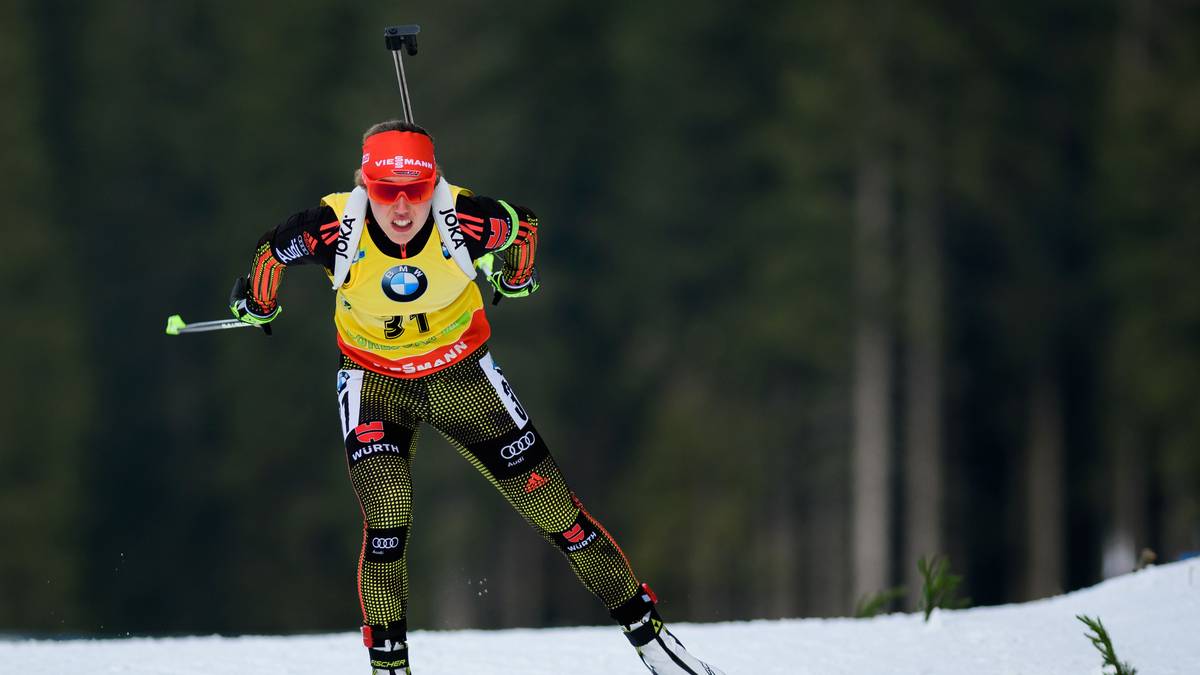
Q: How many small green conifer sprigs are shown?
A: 3